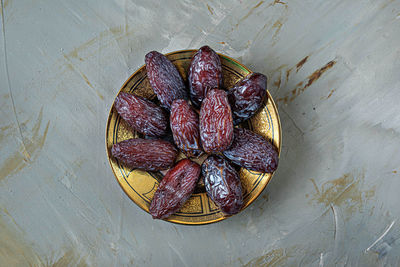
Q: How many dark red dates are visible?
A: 10